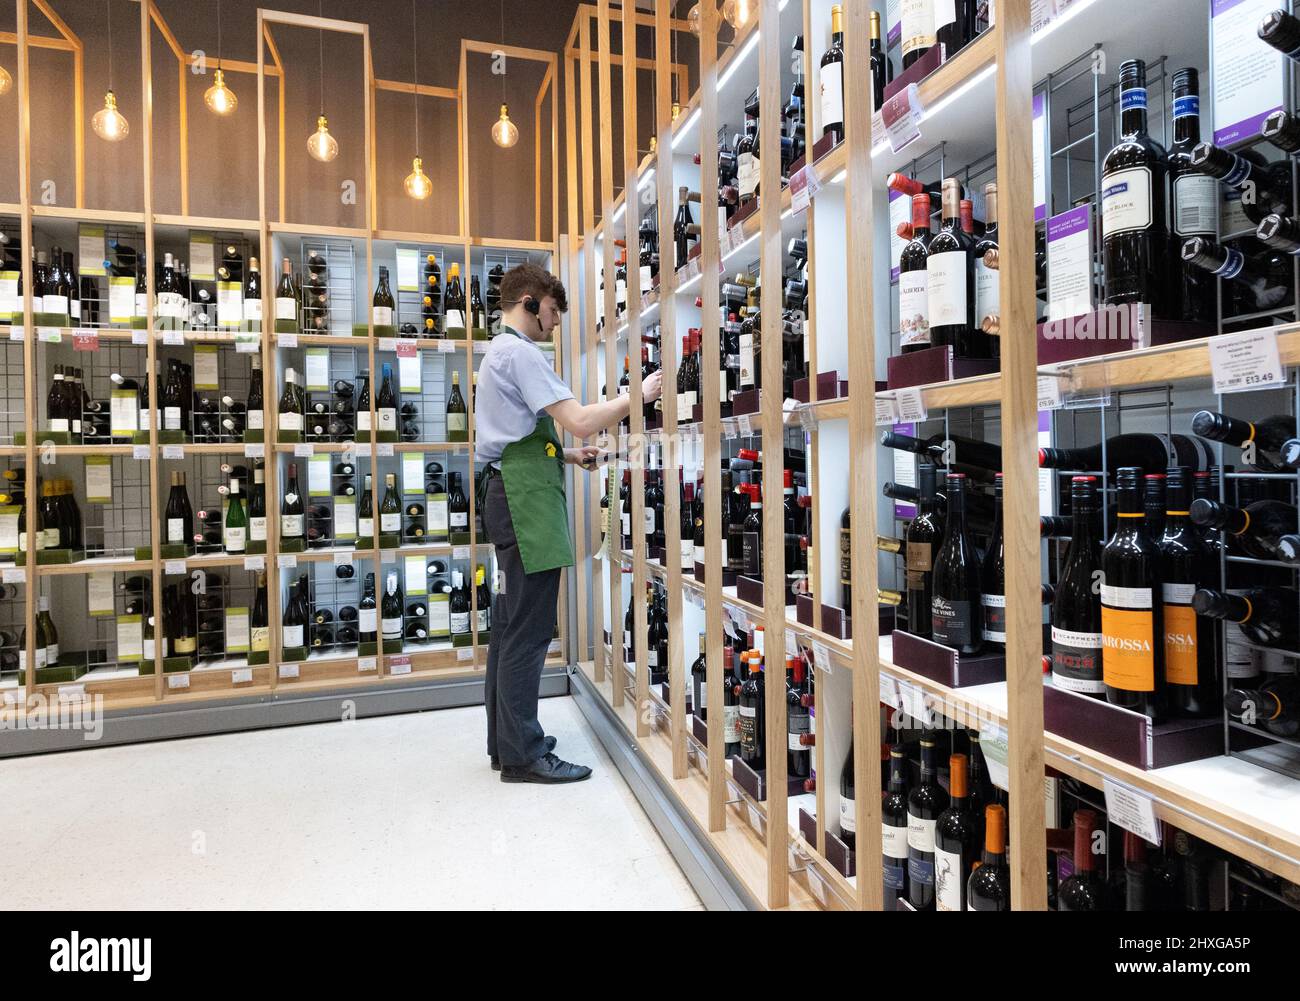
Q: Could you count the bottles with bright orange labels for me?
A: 2